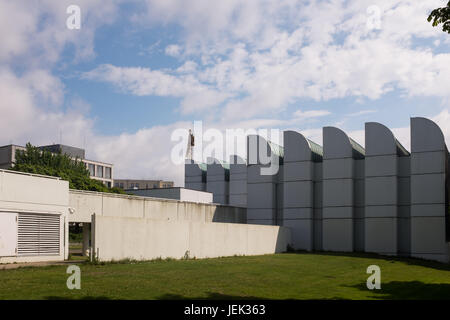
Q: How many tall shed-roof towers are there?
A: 8